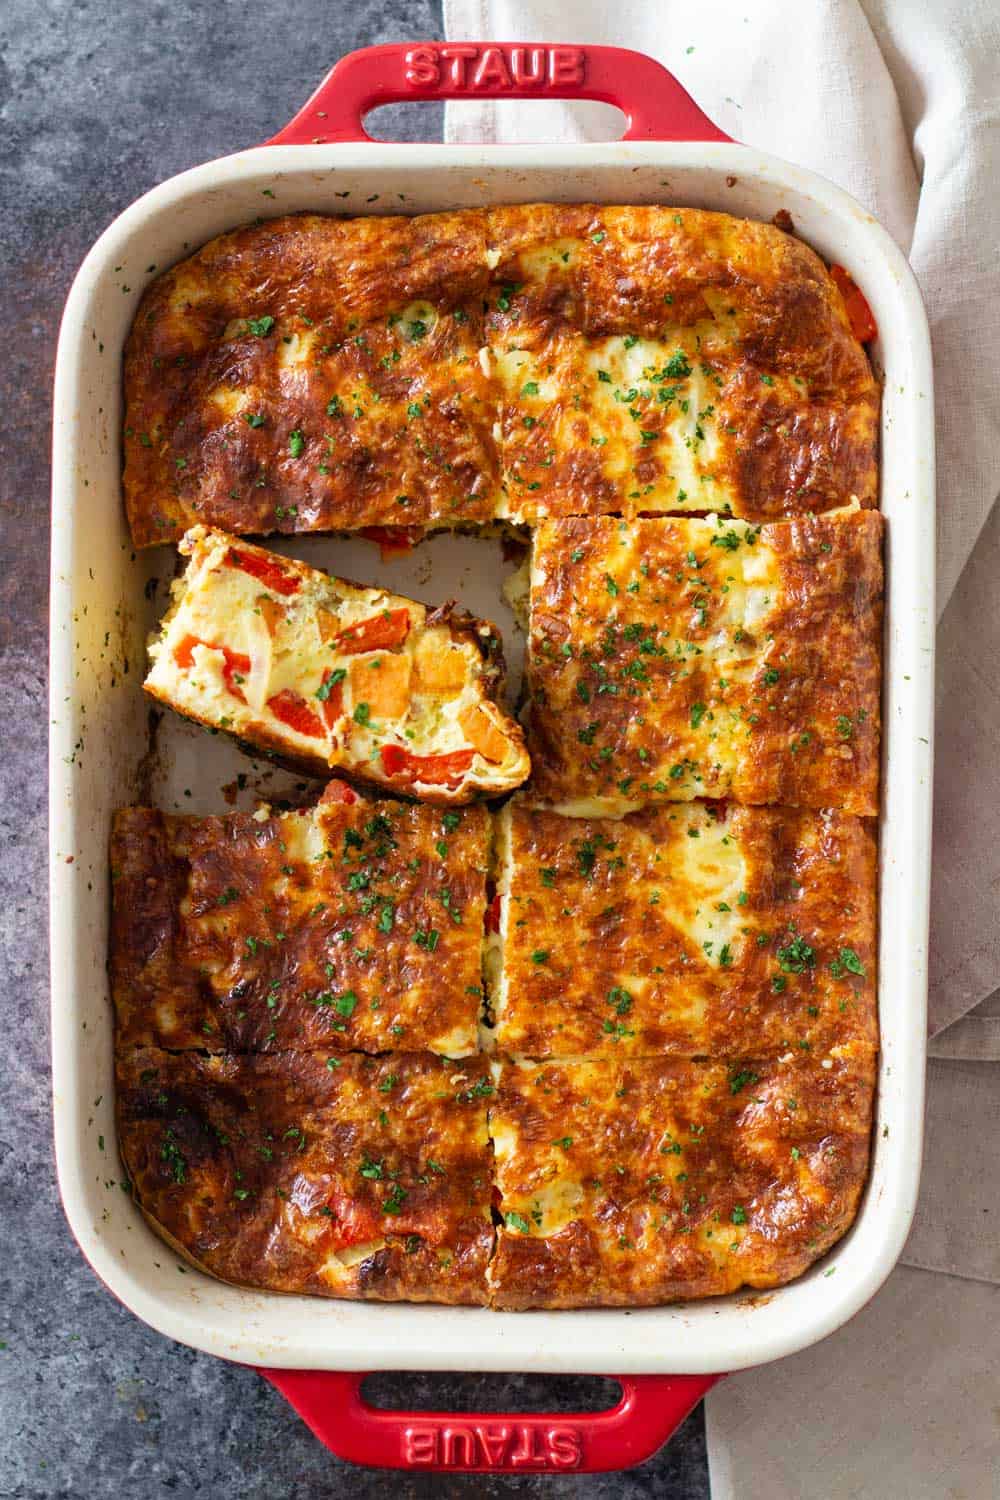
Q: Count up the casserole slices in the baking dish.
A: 8